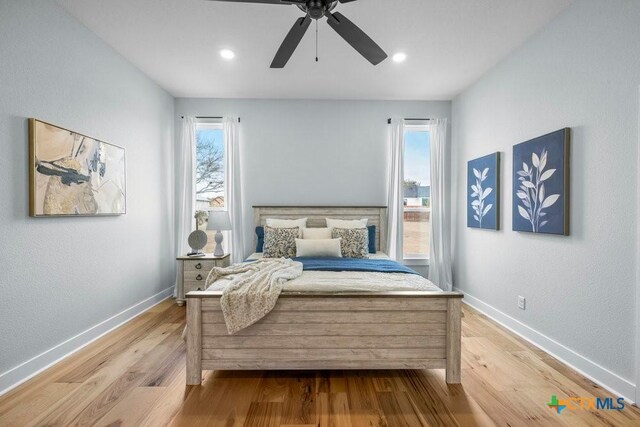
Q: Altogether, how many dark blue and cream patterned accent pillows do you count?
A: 2